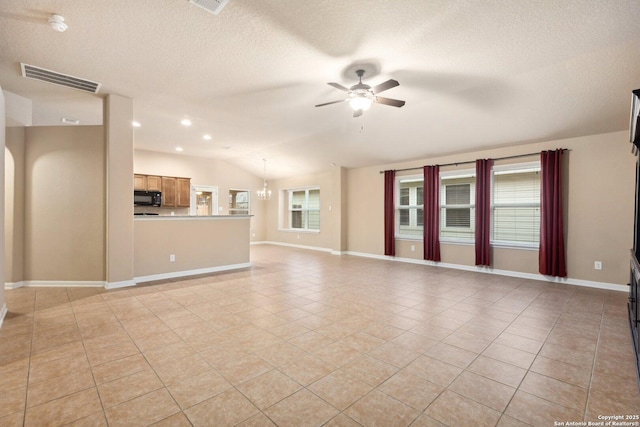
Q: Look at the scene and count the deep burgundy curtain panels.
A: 4